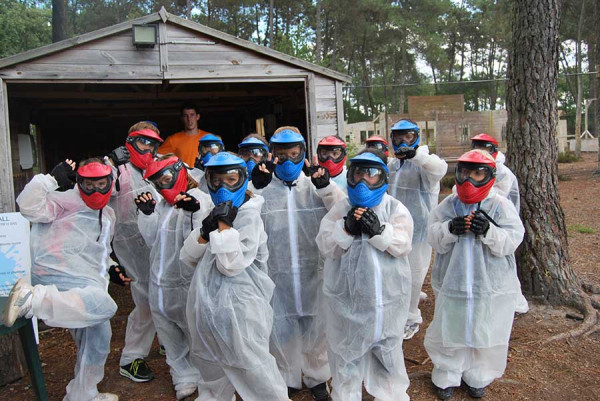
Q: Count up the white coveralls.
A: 13